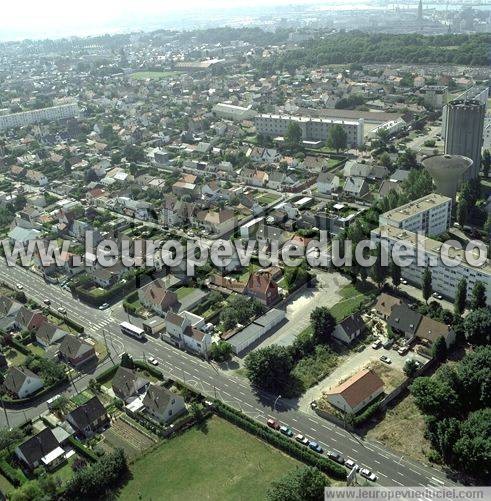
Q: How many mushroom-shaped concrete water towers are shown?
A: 1